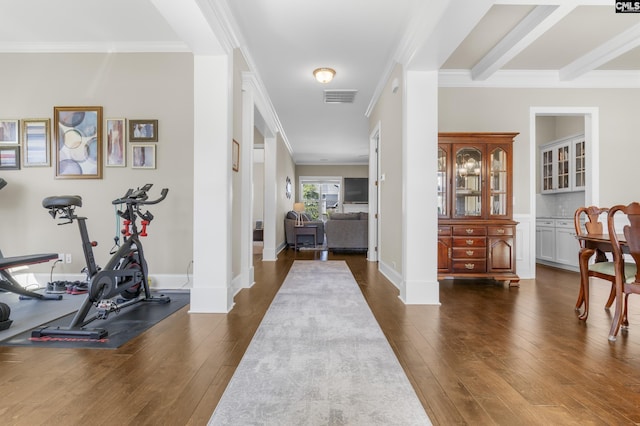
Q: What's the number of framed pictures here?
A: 8